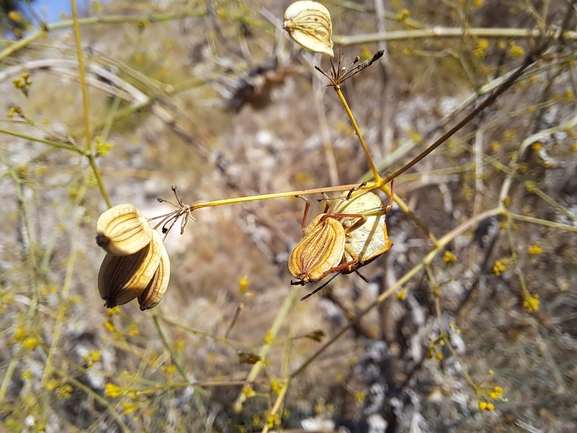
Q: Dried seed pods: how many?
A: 5